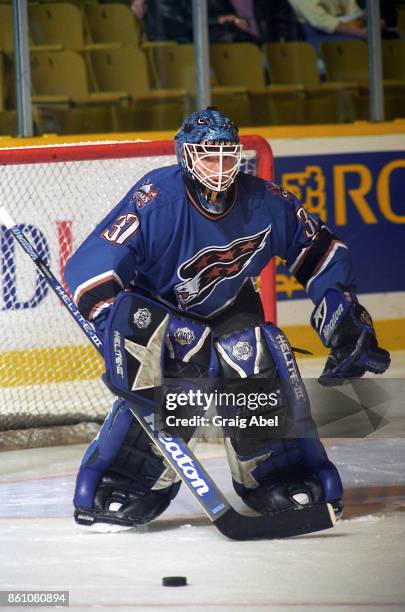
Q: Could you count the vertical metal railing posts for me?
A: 3